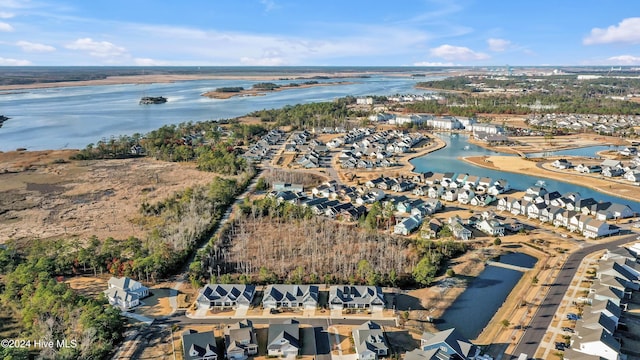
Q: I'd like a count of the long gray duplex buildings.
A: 3